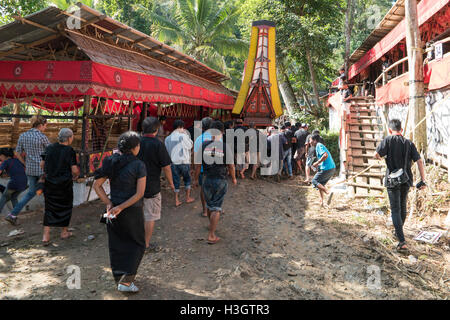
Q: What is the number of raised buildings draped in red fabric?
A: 2